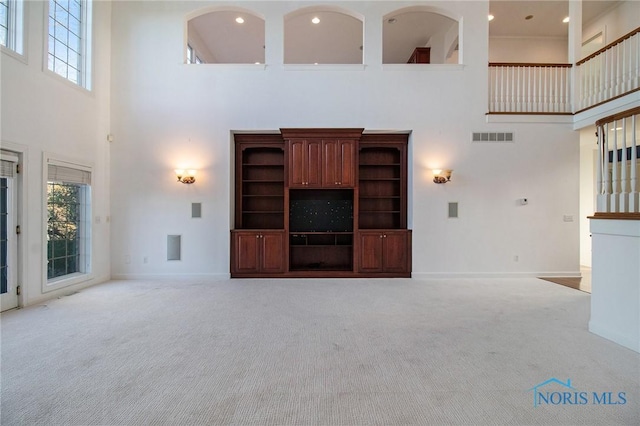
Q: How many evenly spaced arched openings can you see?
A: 3